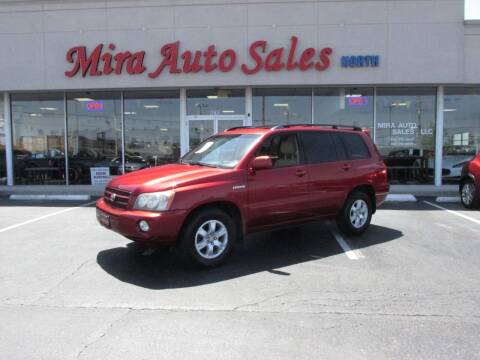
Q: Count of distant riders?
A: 0